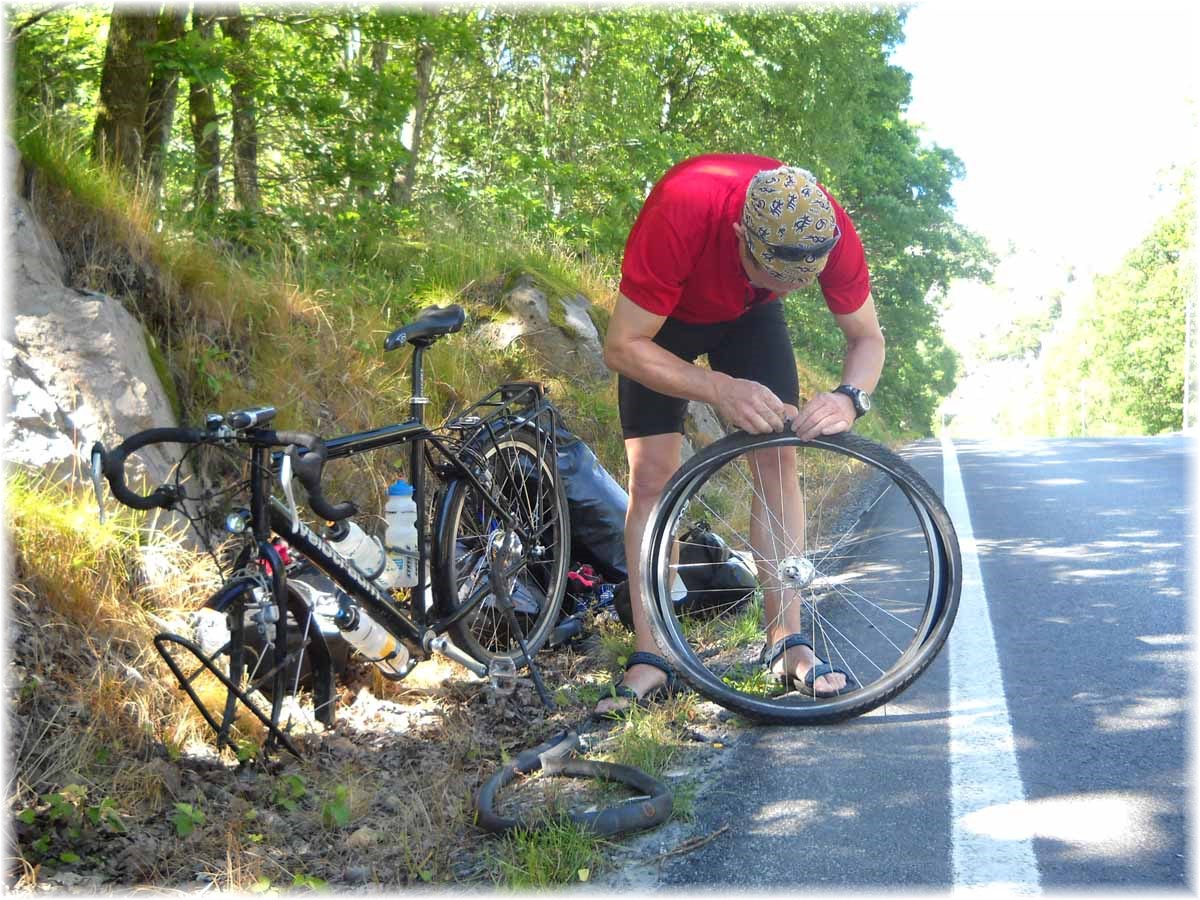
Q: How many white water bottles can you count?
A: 3